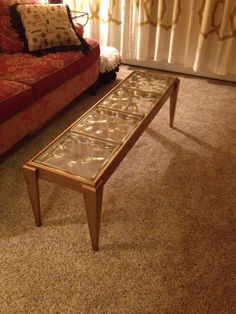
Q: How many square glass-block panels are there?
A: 4